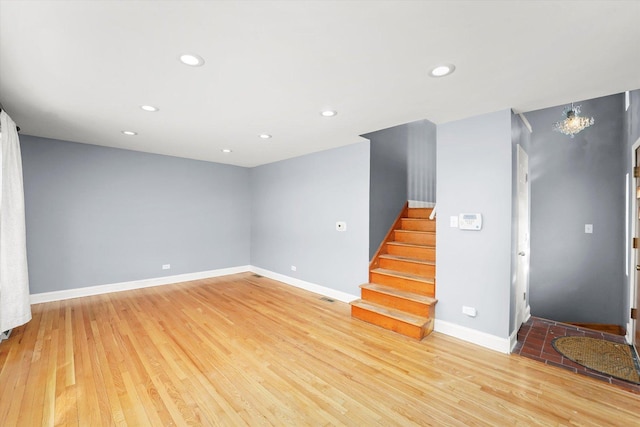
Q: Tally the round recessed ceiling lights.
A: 7